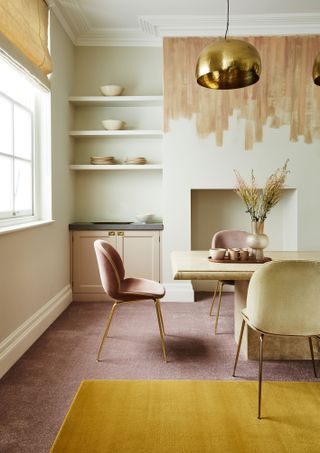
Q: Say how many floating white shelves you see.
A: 3